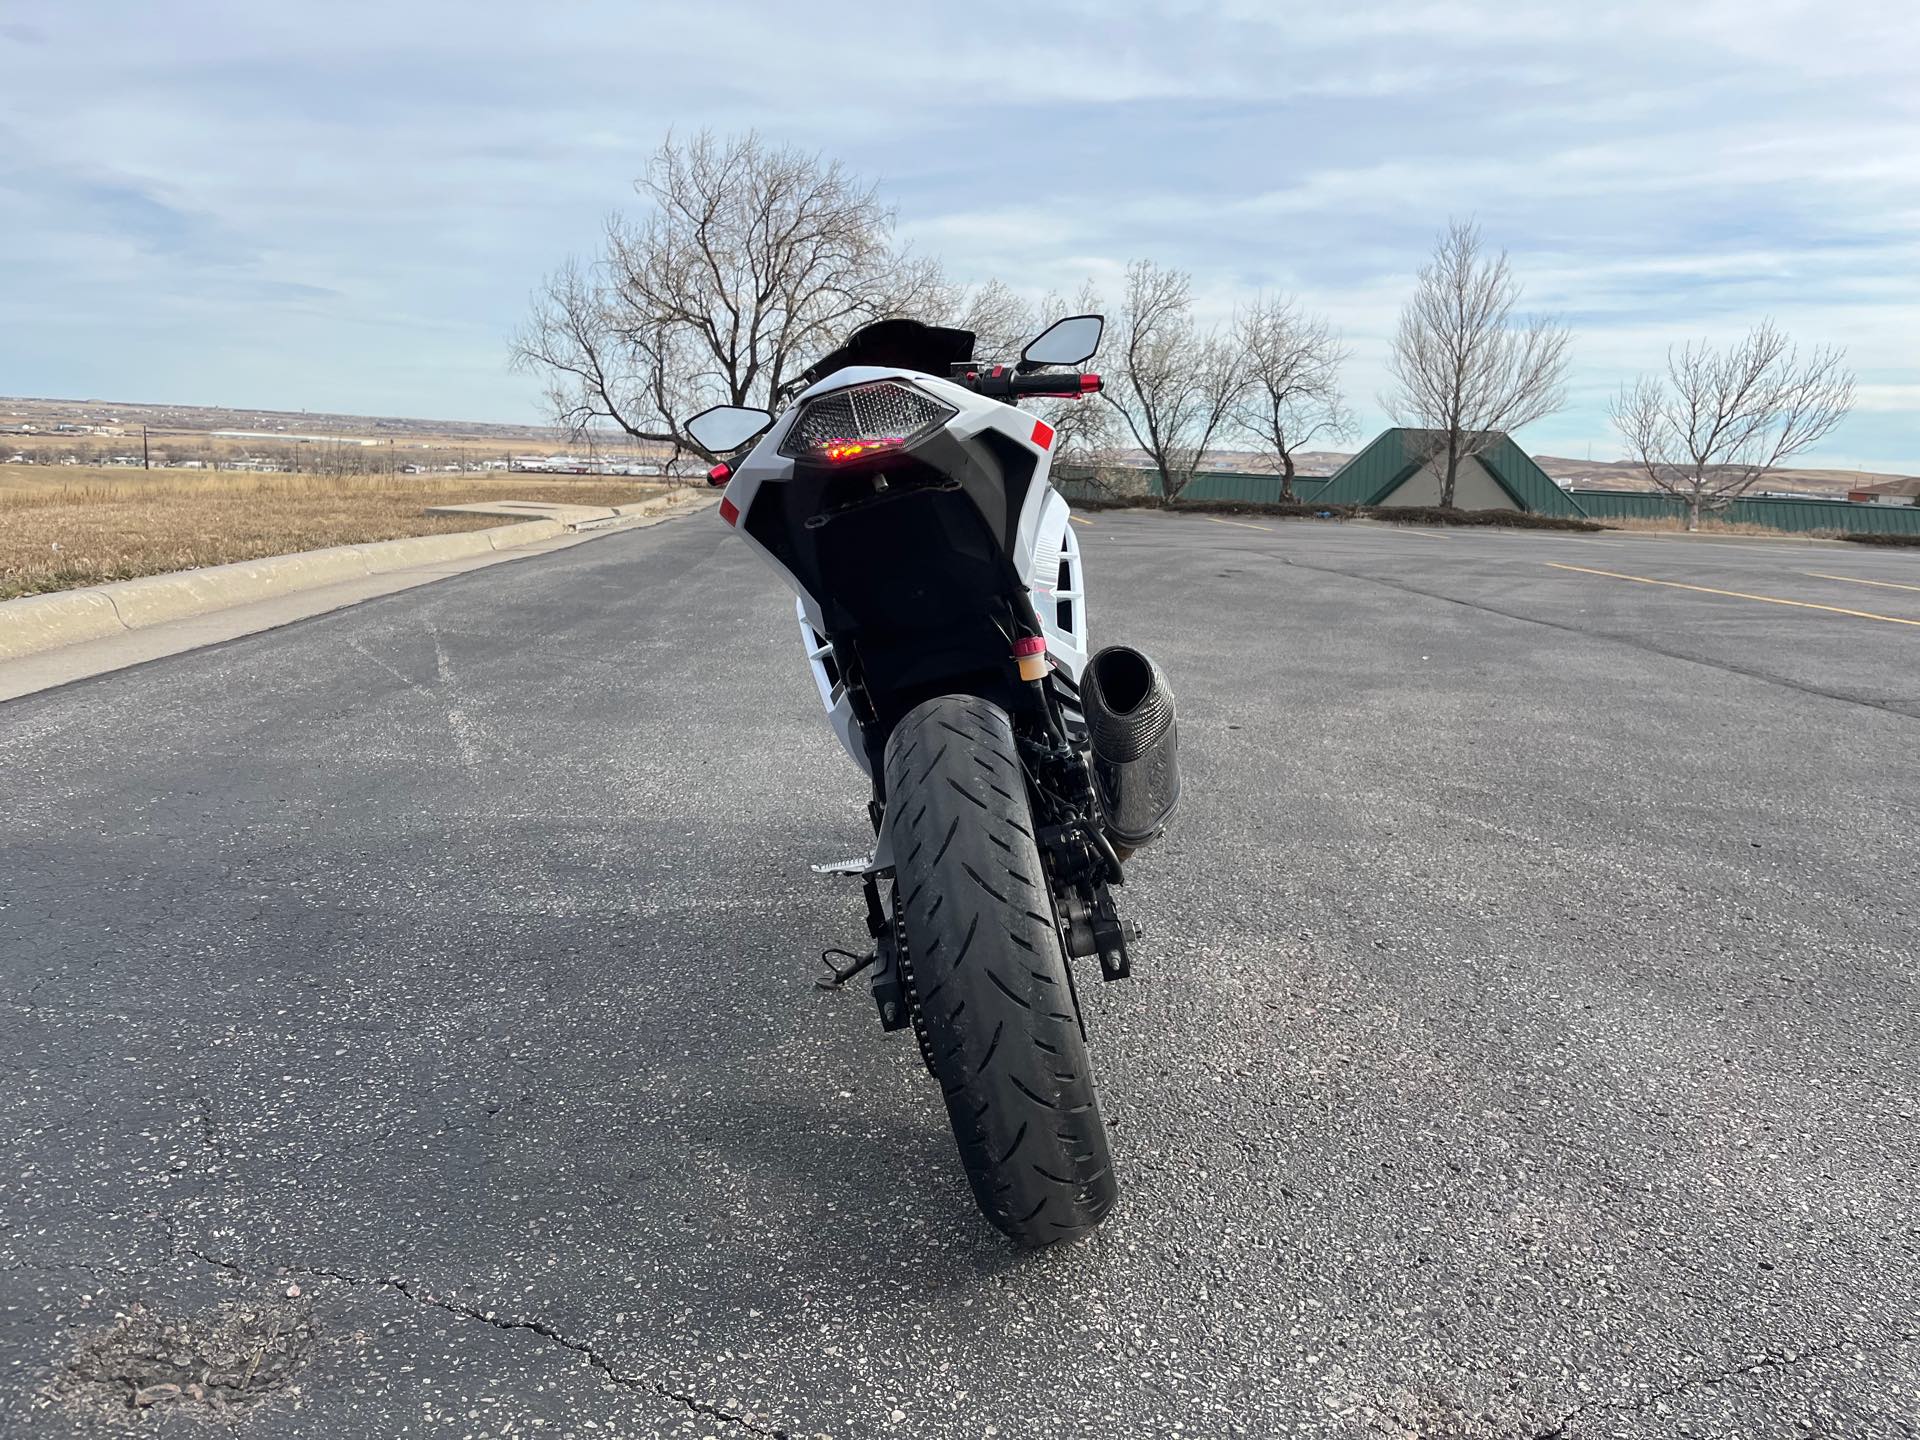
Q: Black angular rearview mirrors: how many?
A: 2